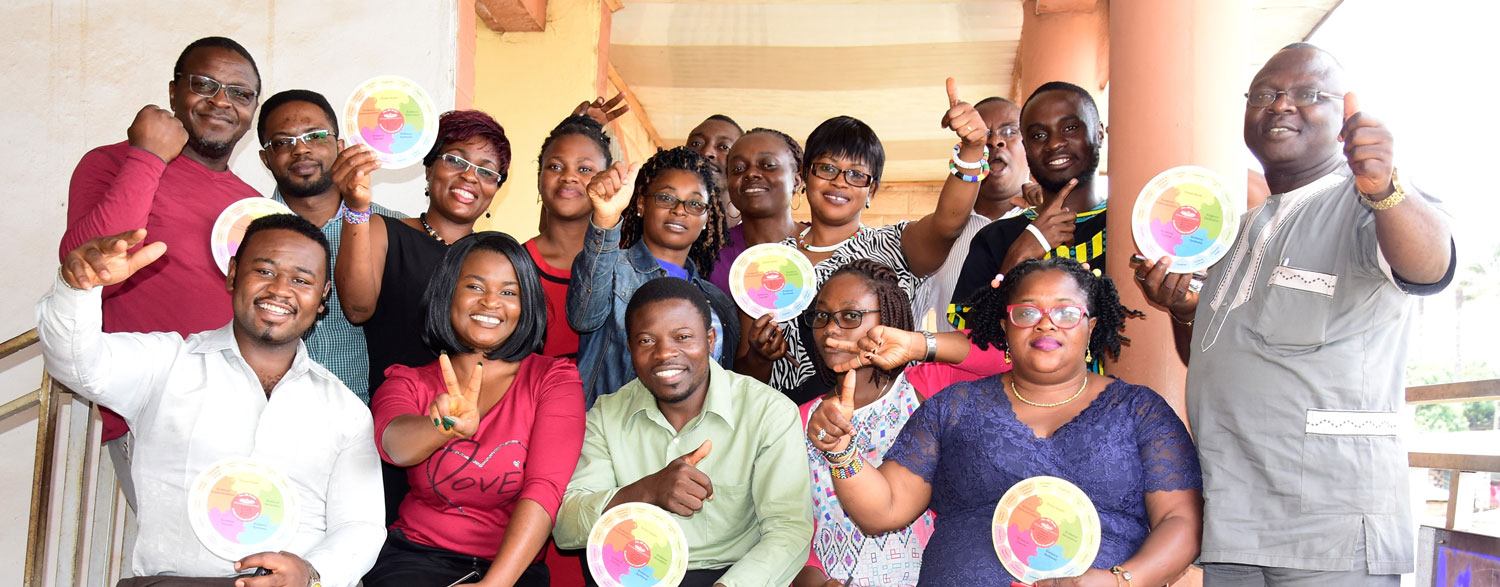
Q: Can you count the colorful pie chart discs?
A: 7